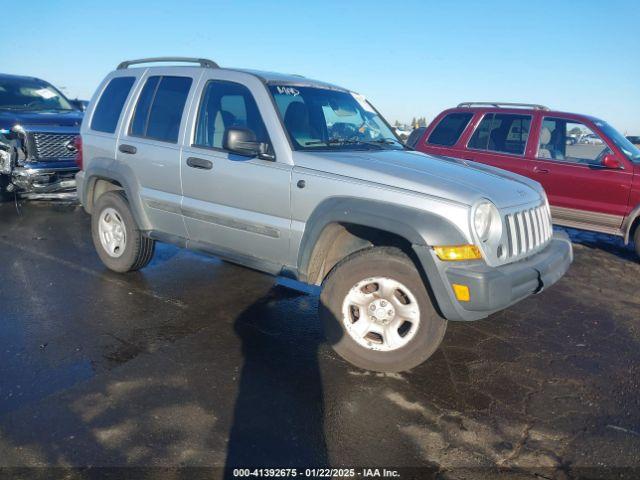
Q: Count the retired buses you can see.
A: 0